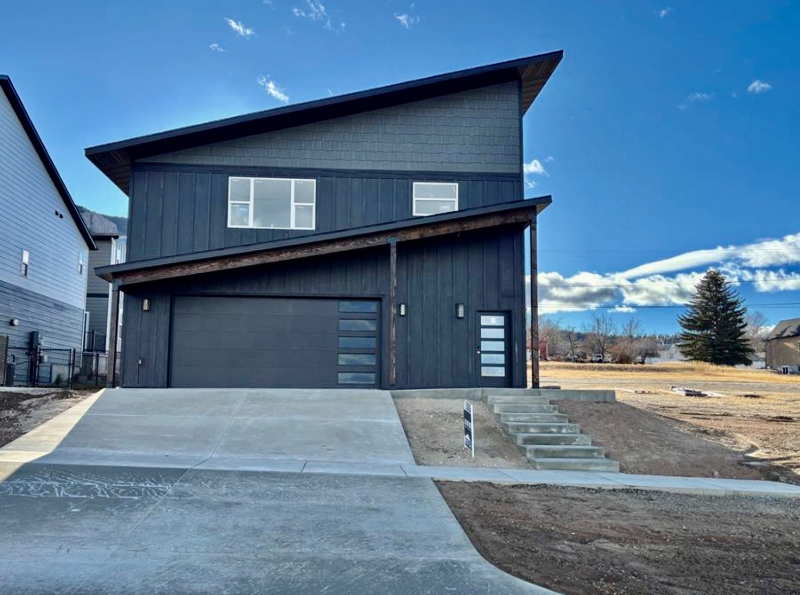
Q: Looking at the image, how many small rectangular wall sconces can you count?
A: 3